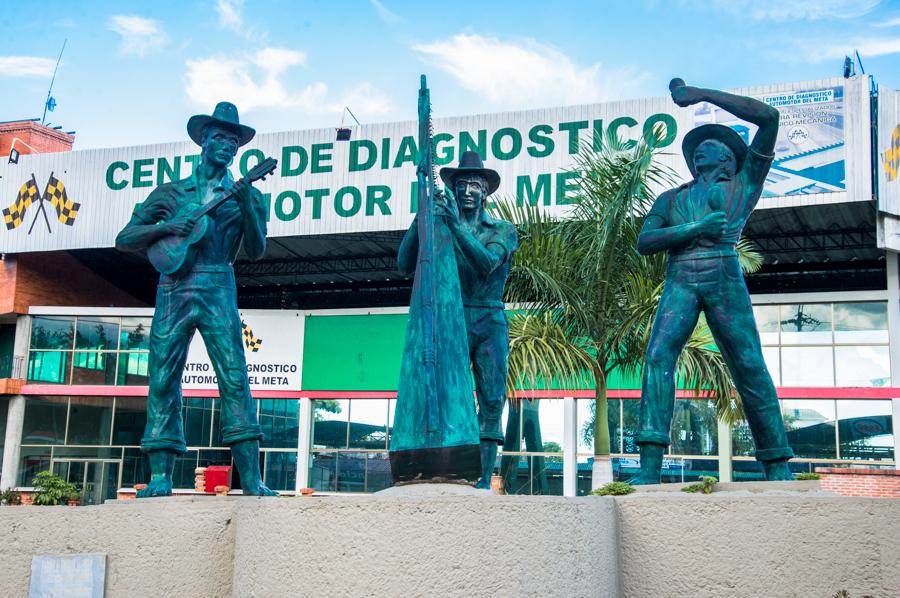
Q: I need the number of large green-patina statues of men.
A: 3